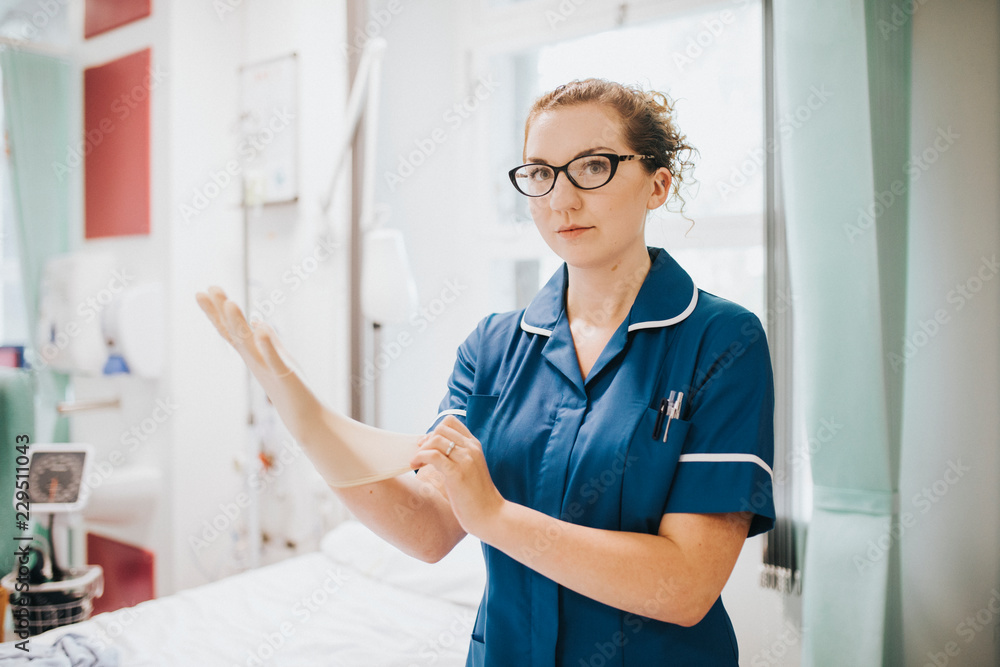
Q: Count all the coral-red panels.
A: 3